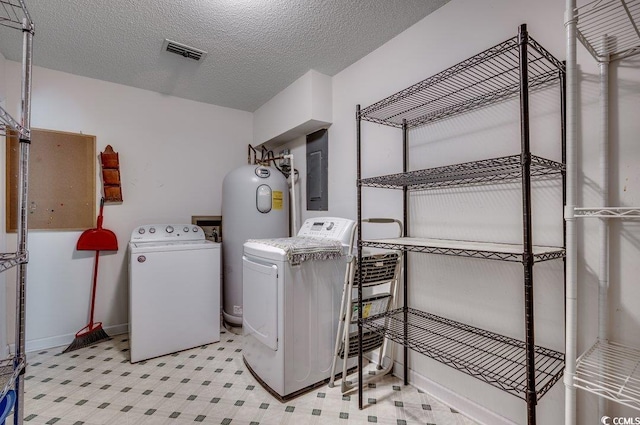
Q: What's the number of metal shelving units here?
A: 3